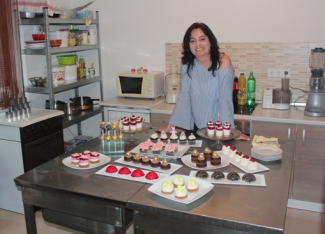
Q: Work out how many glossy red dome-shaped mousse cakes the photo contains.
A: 4